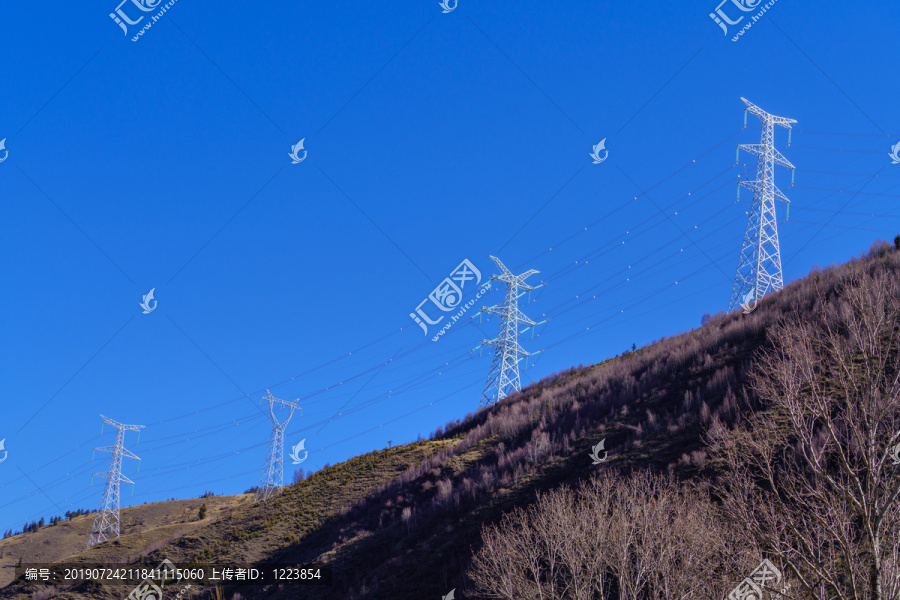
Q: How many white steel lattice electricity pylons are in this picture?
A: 4